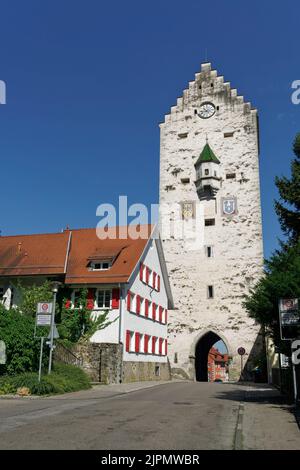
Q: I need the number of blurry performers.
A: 0